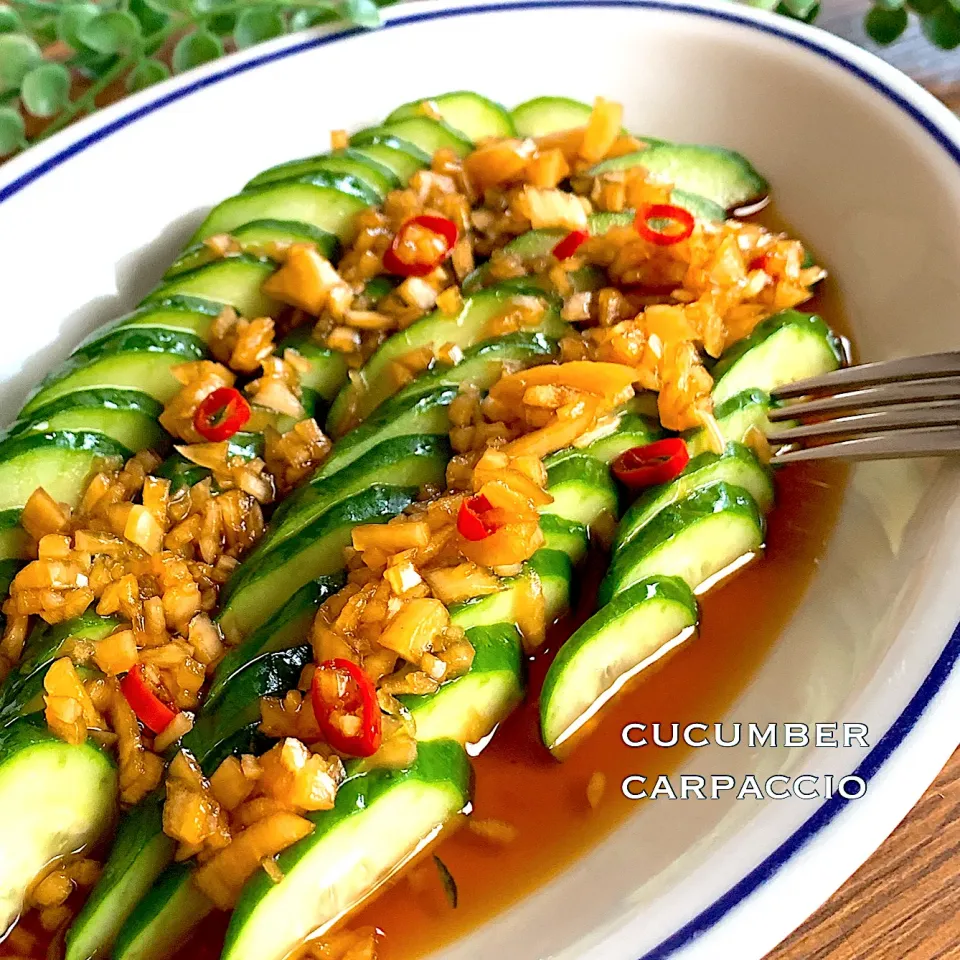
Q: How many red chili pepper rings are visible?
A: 8